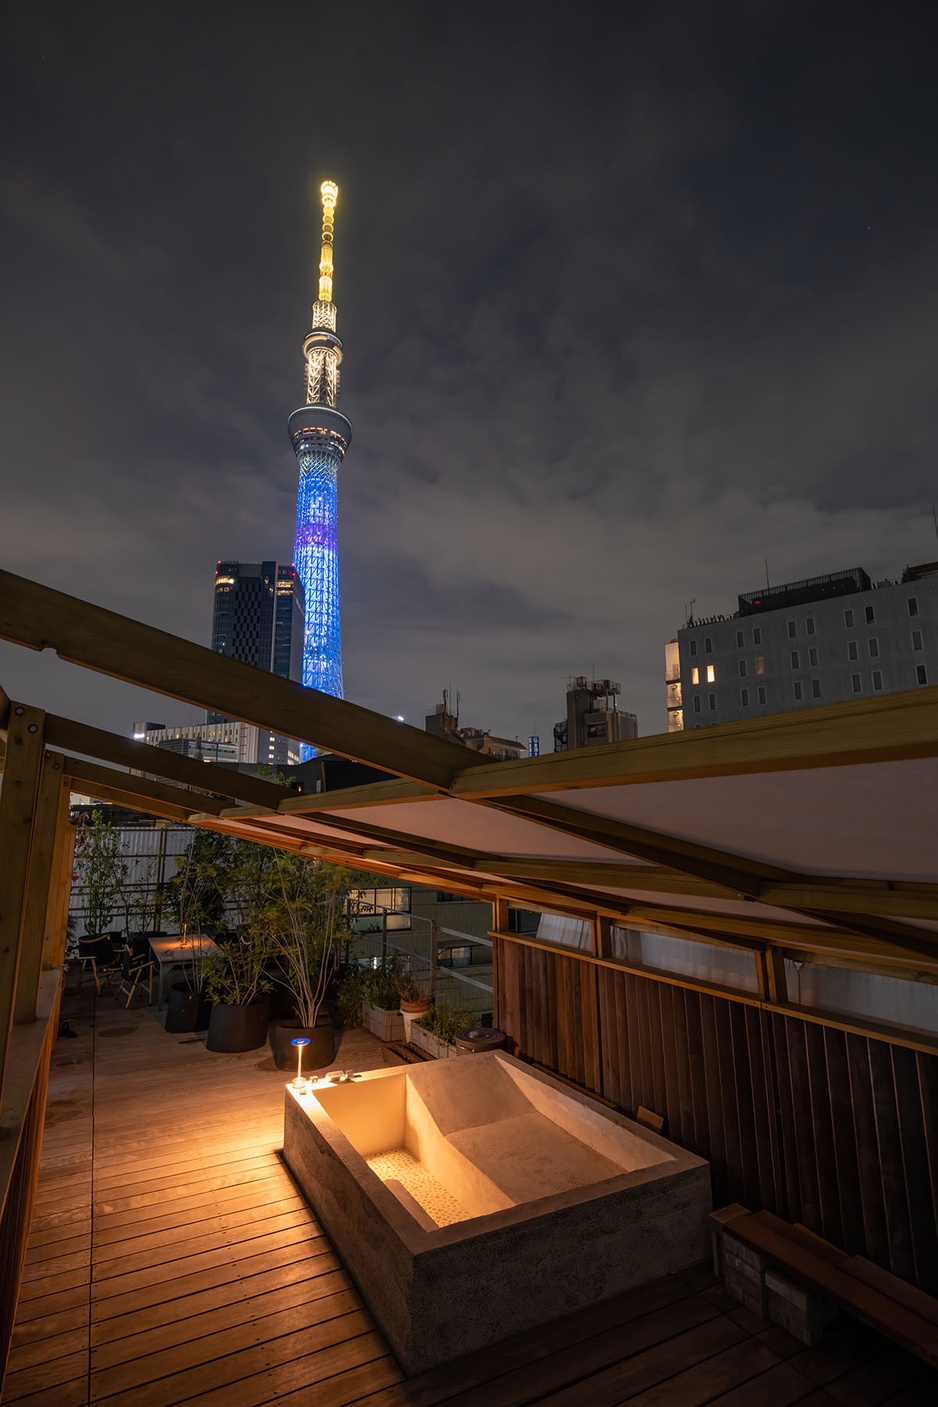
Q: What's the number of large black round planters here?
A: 3